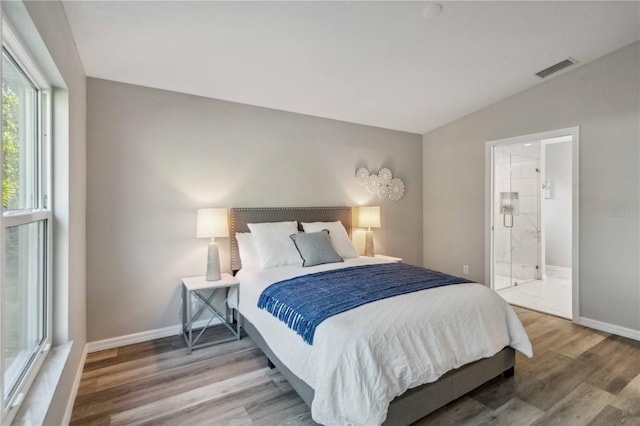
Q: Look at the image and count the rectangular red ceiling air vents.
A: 0